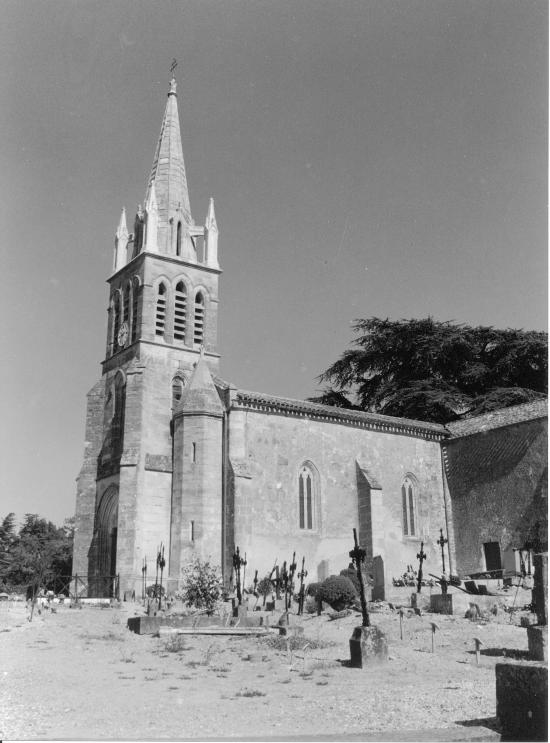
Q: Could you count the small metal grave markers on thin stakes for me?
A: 3